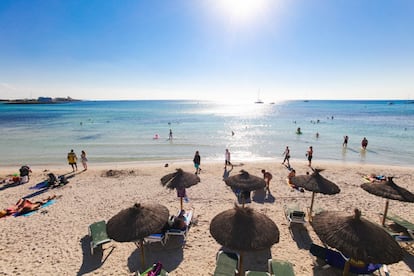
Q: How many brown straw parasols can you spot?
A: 7